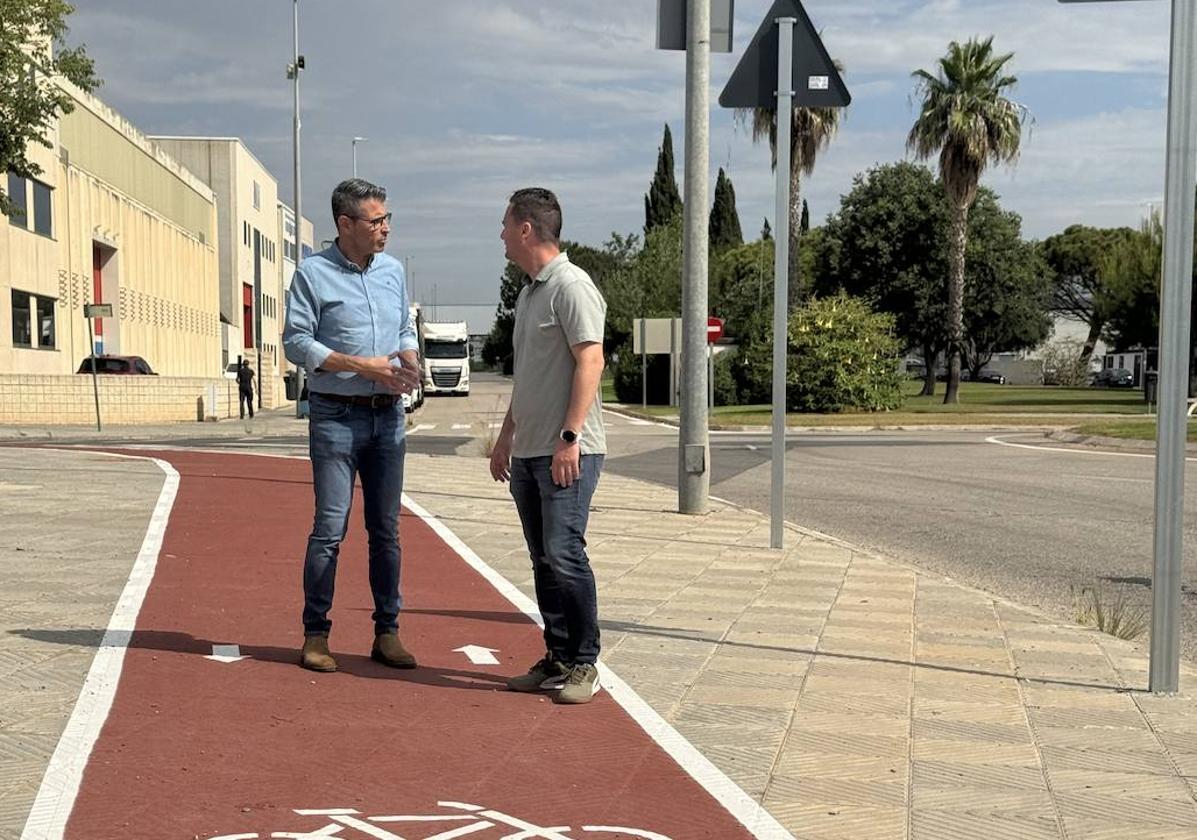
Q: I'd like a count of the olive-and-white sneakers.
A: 2